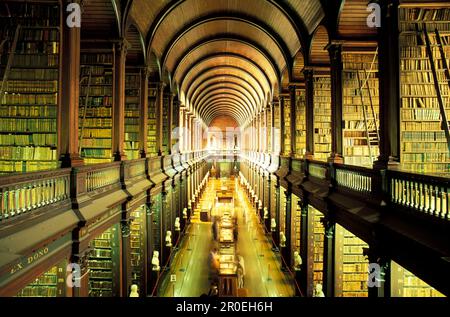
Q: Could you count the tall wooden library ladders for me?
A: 4